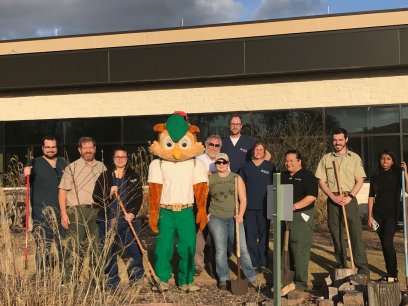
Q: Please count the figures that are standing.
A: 11